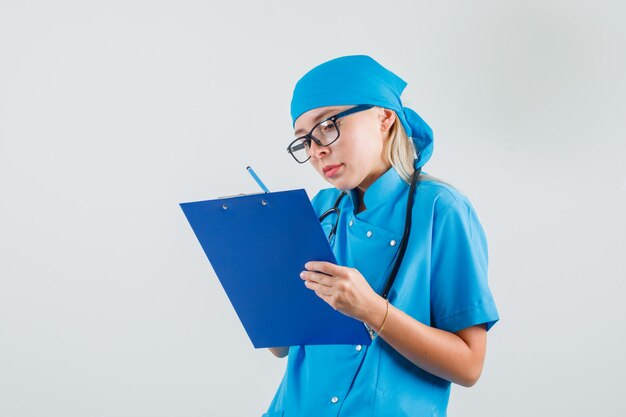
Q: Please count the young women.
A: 1